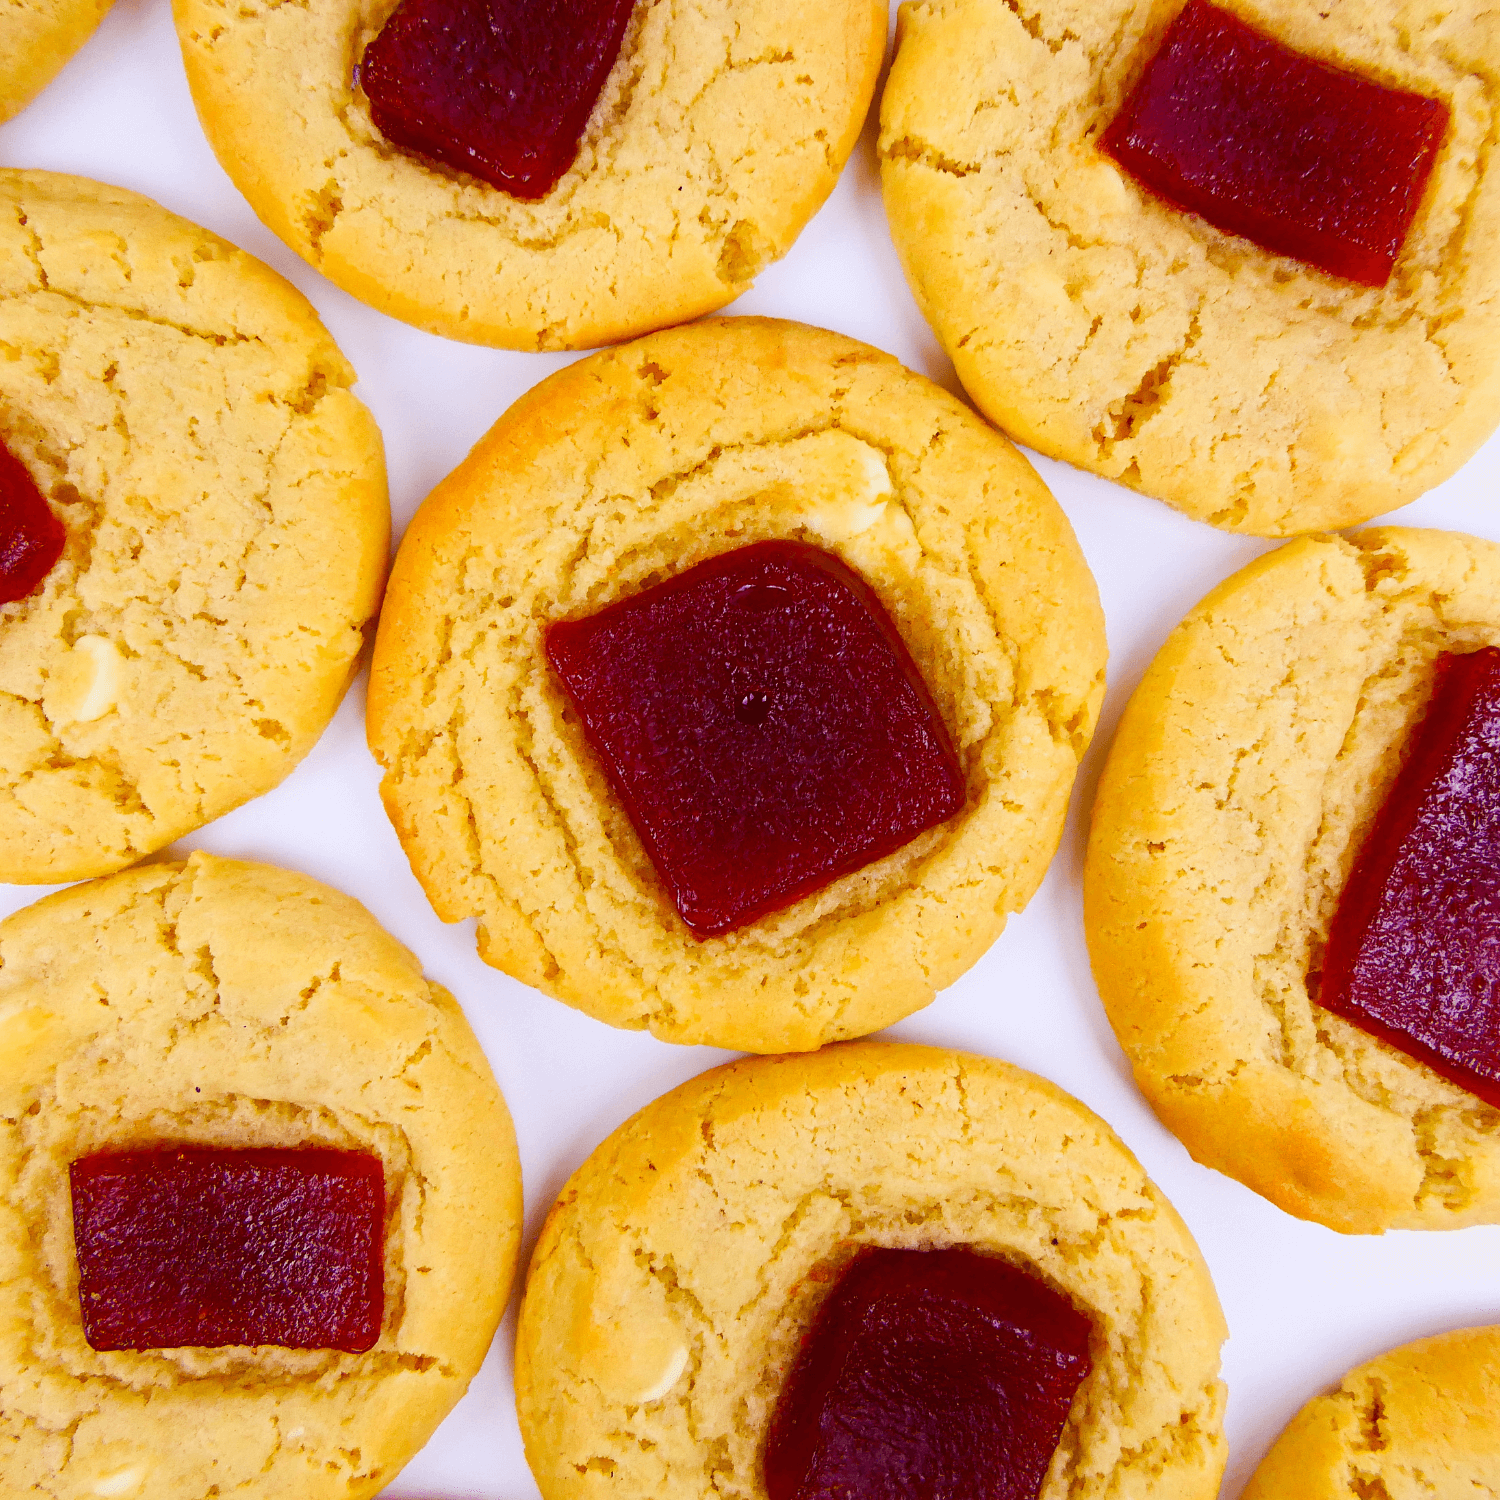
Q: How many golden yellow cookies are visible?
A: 9